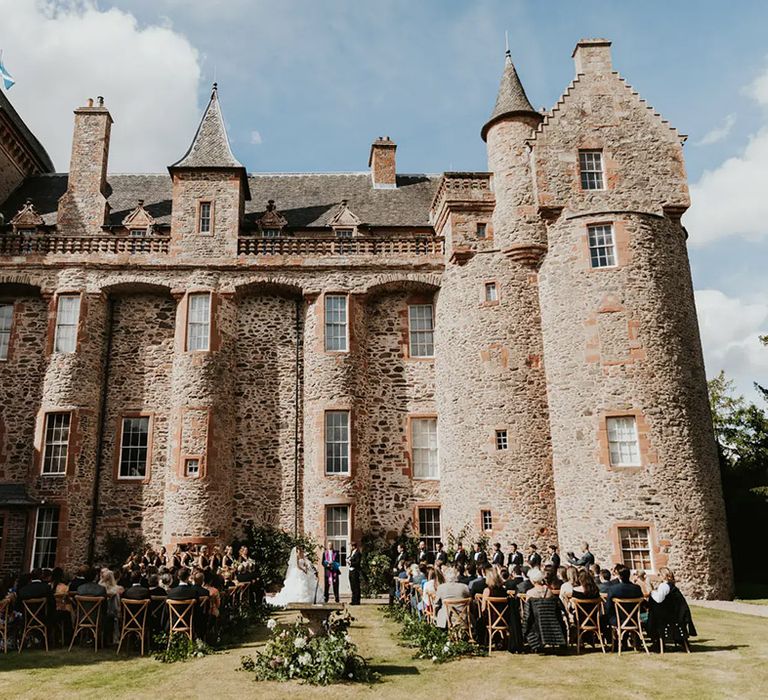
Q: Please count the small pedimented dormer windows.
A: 4